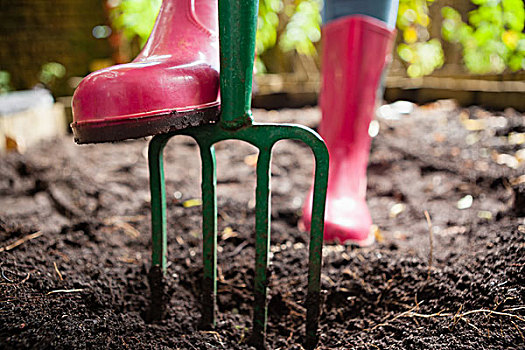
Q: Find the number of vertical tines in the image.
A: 4